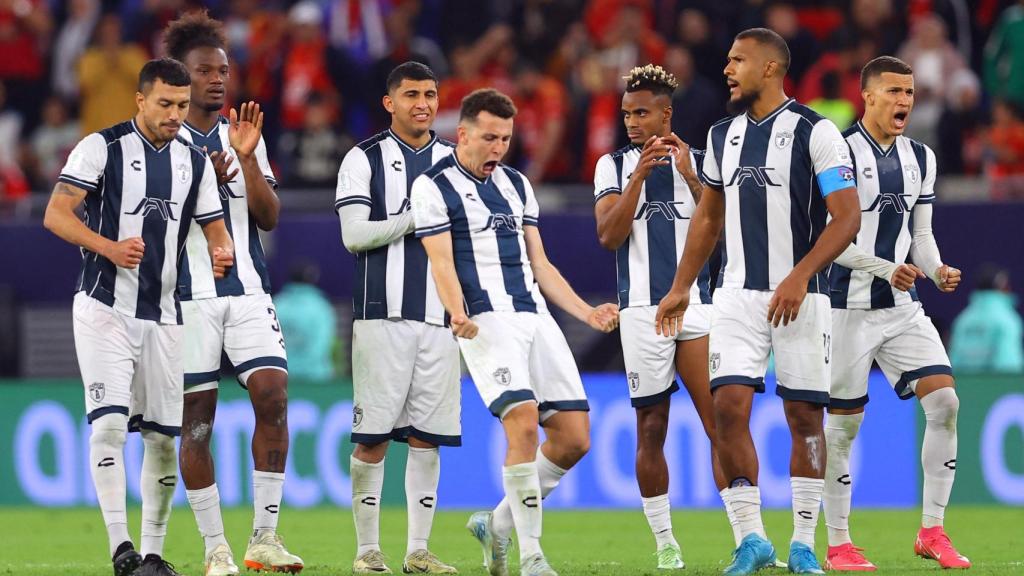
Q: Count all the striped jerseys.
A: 7